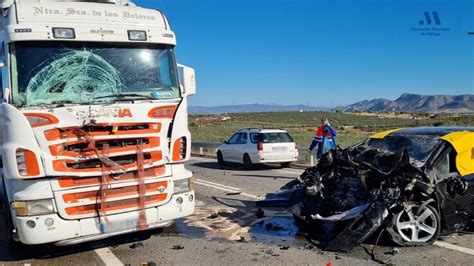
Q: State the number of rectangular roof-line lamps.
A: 2